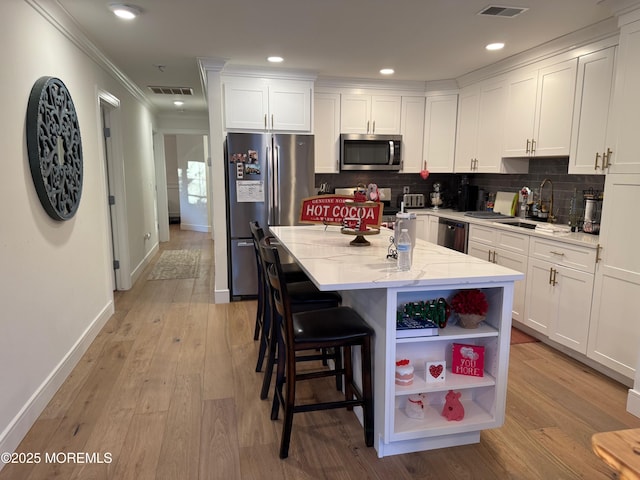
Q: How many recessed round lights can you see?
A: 5